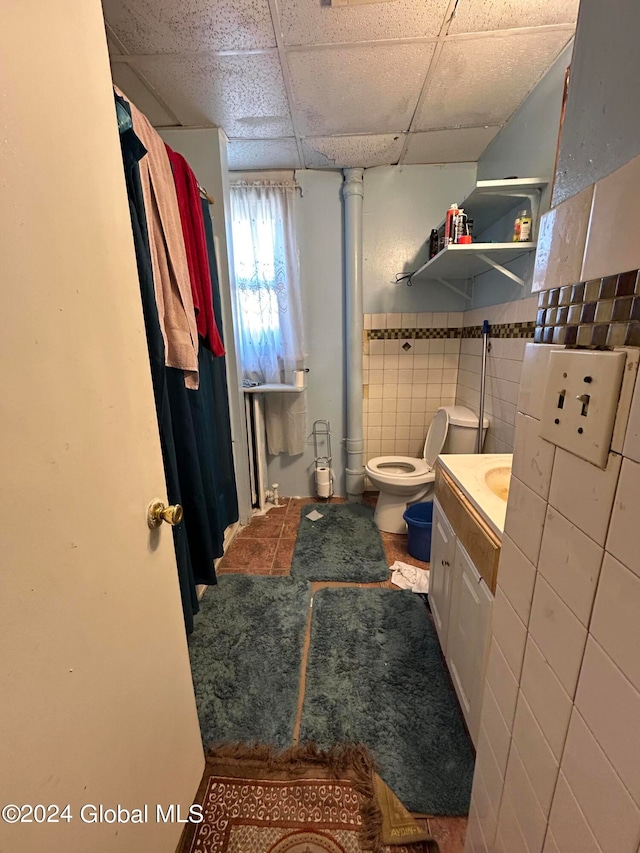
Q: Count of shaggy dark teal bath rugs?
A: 3